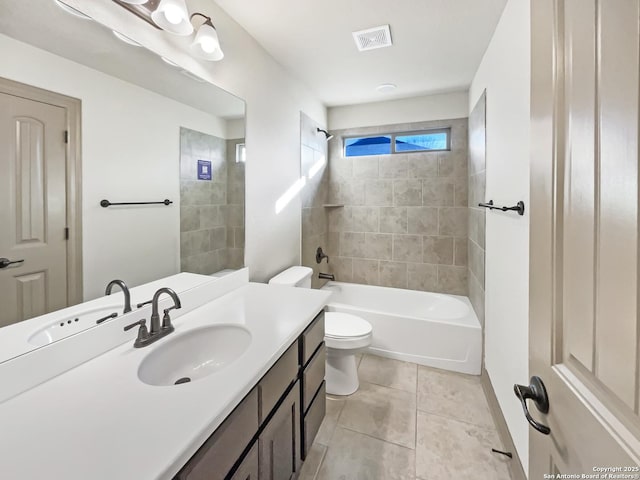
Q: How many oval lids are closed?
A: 1